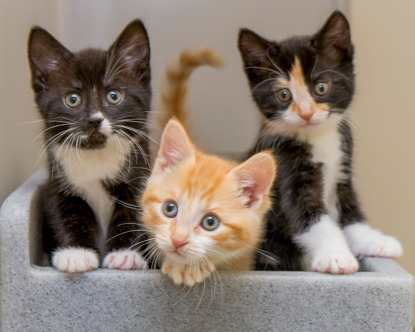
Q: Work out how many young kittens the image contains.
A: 3